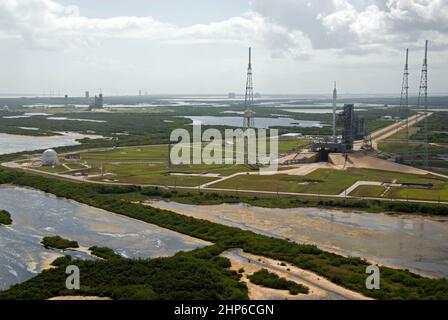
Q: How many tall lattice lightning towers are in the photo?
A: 3